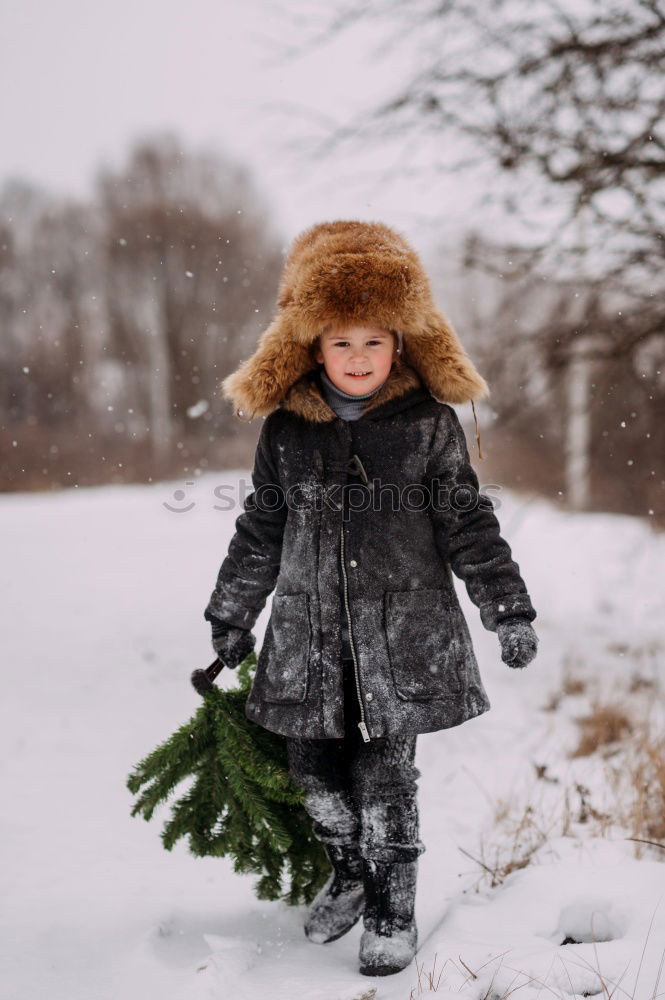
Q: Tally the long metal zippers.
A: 1